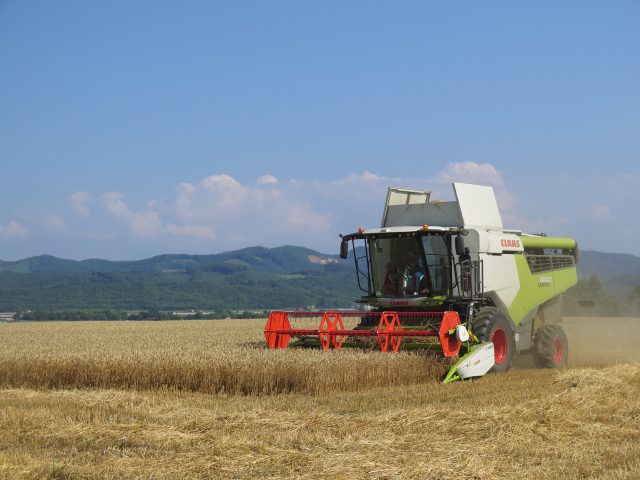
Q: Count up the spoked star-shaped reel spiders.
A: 2